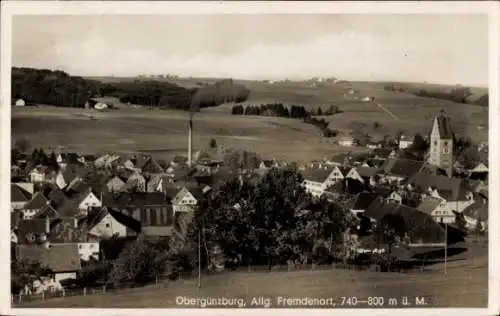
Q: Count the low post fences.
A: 1